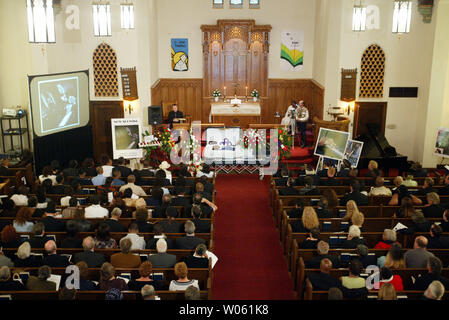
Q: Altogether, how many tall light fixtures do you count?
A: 5